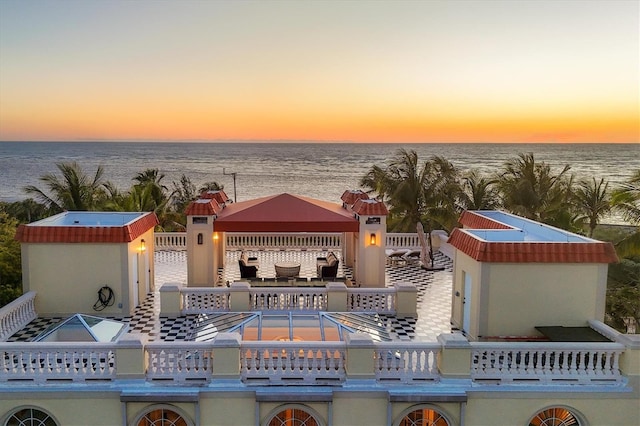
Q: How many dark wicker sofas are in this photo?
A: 2